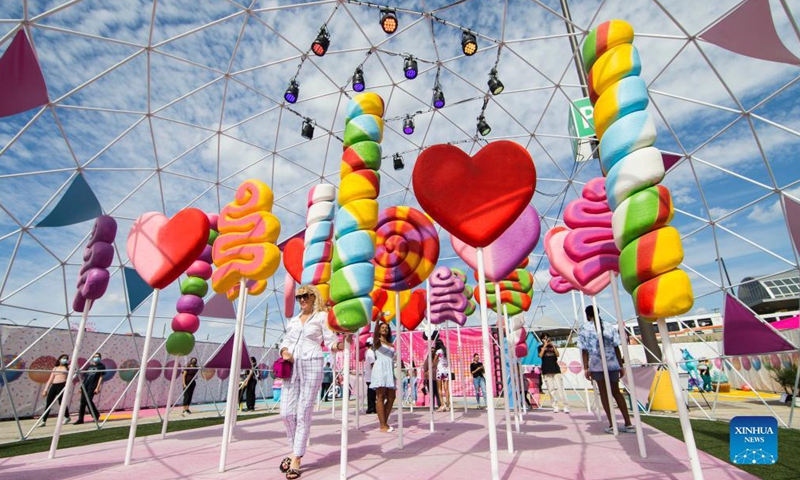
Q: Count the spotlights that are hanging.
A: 12